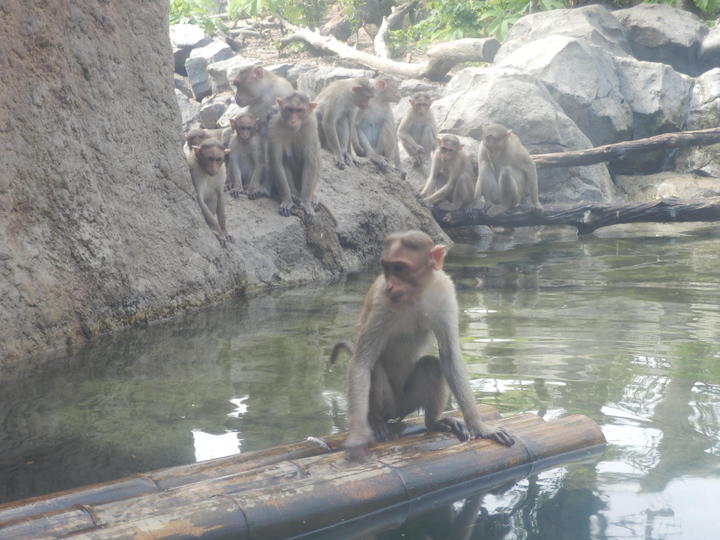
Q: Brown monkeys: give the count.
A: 11